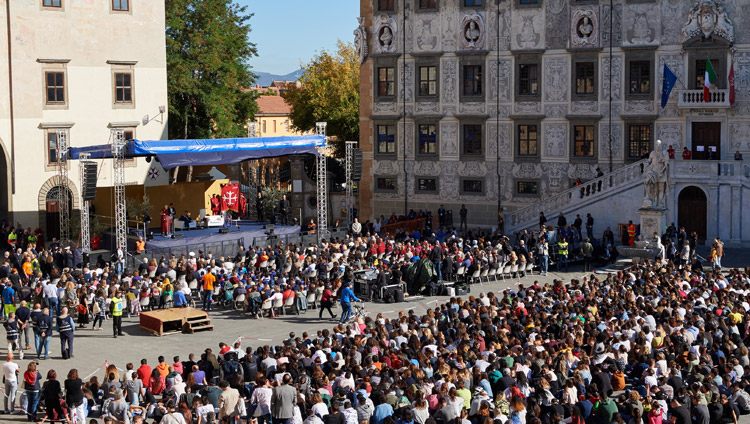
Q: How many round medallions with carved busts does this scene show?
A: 3